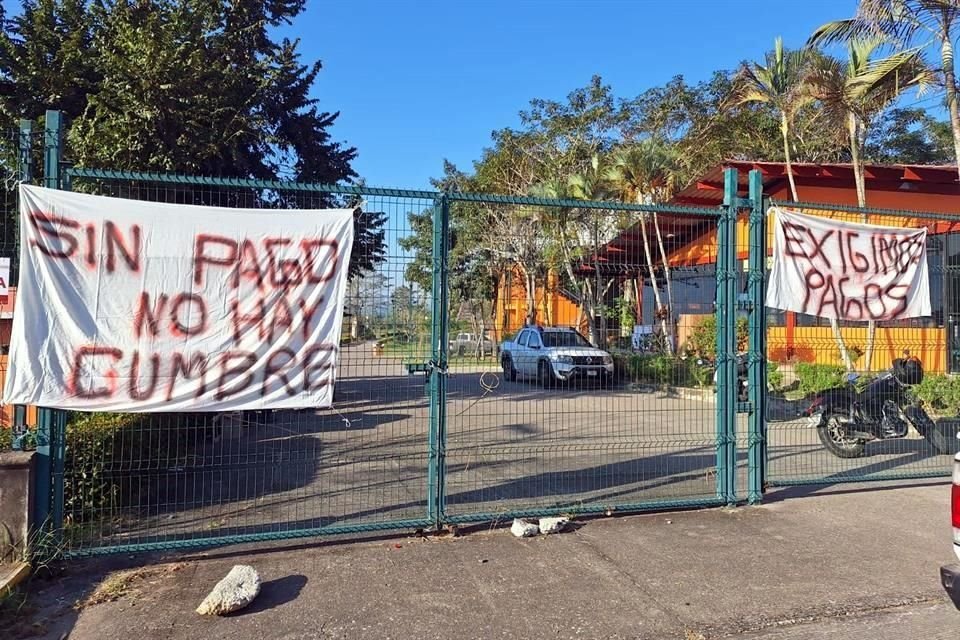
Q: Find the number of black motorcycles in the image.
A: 1